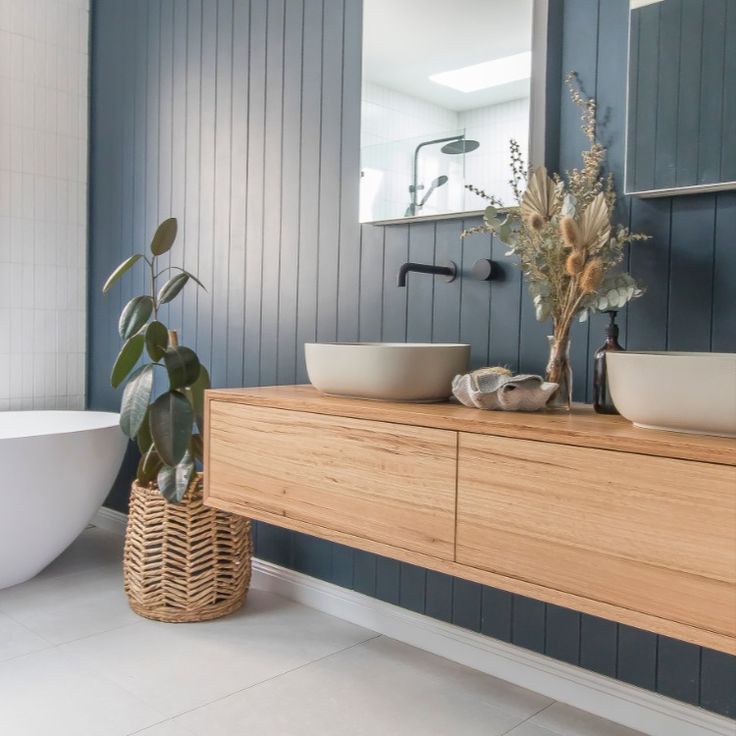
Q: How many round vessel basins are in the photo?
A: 2